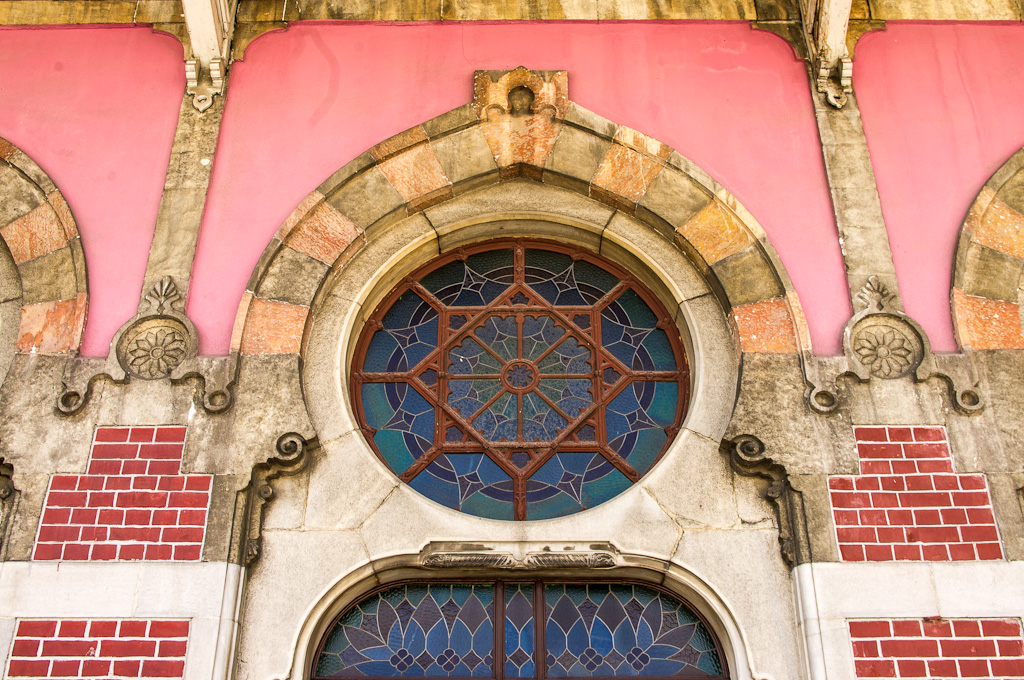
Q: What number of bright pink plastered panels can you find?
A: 3